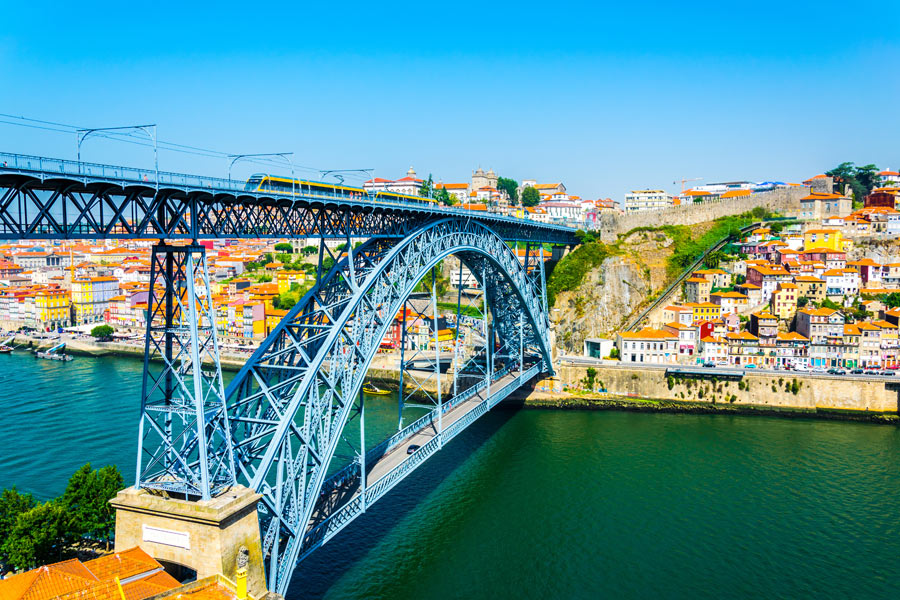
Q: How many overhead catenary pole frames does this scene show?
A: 3